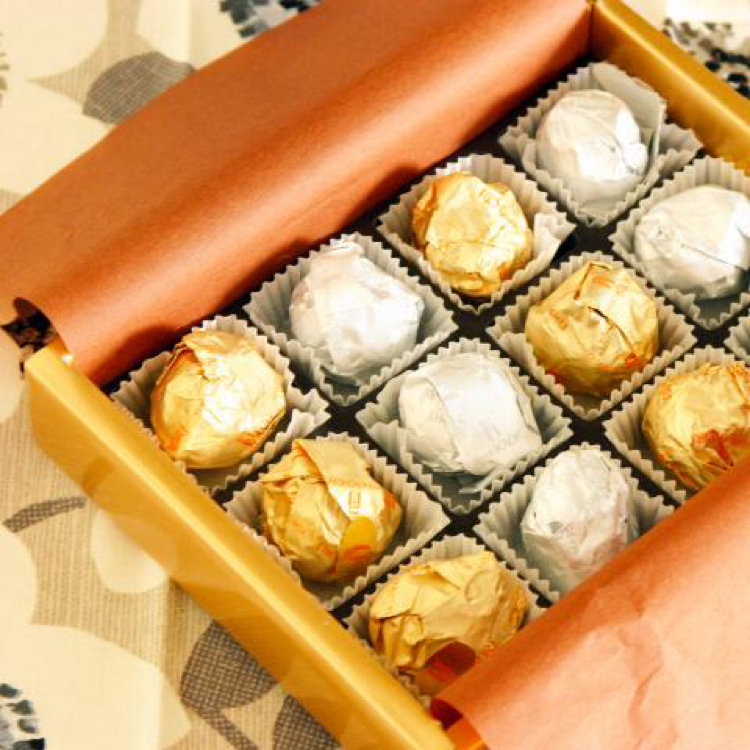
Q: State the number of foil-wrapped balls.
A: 11